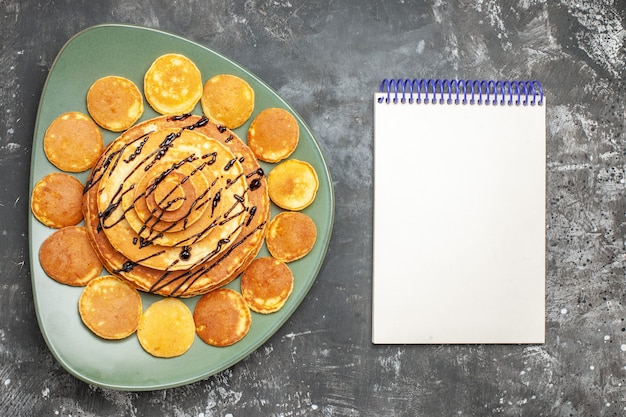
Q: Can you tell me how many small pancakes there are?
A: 13